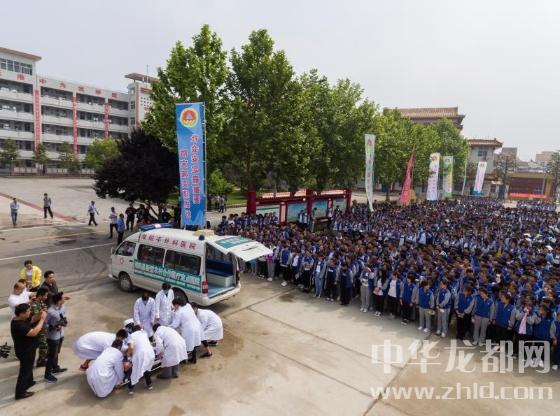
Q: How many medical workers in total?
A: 9